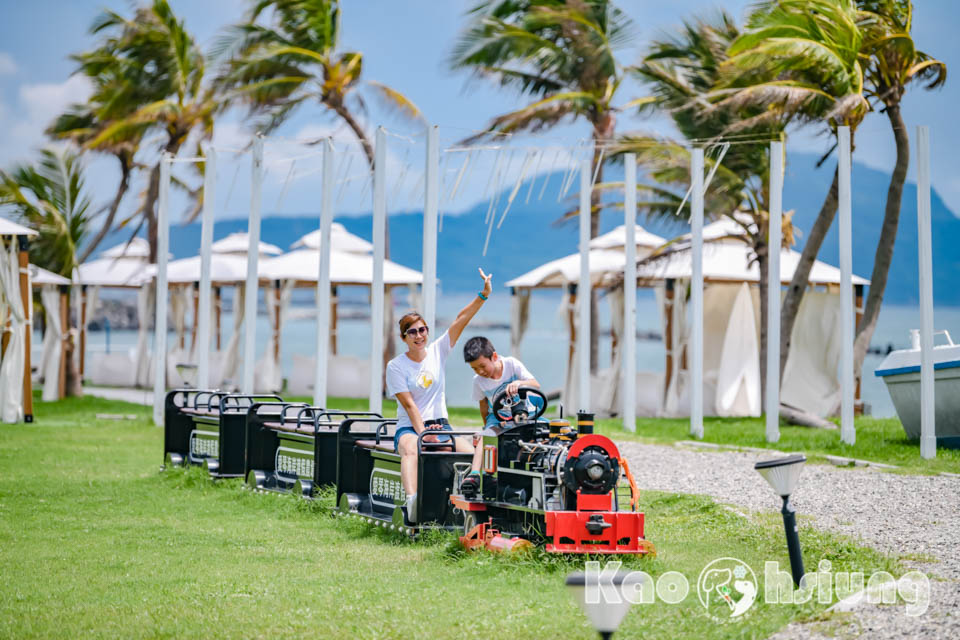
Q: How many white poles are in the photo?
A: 12